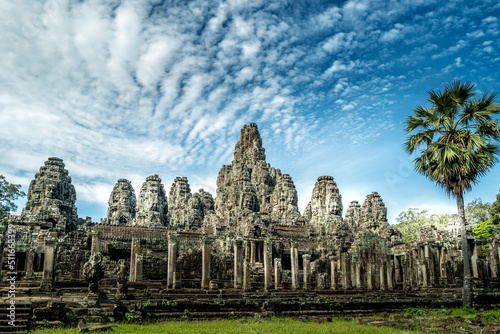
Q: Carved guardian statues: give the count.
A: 2